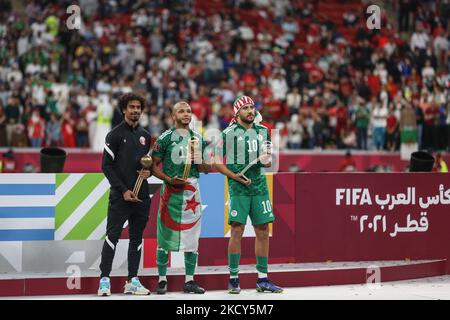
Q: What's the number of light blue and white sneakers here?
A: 2